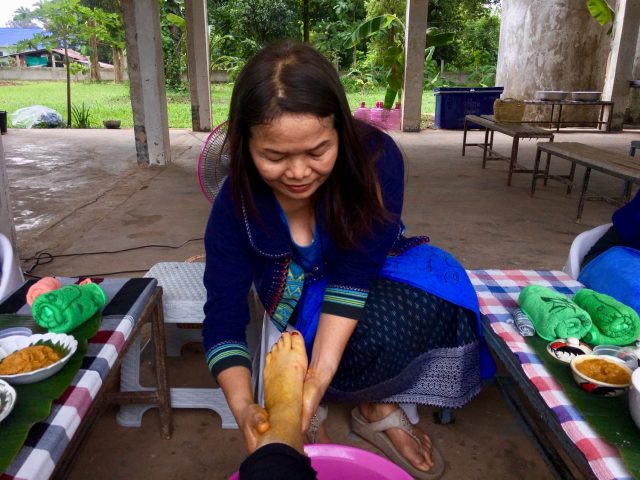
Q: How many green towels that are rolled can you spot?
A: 3